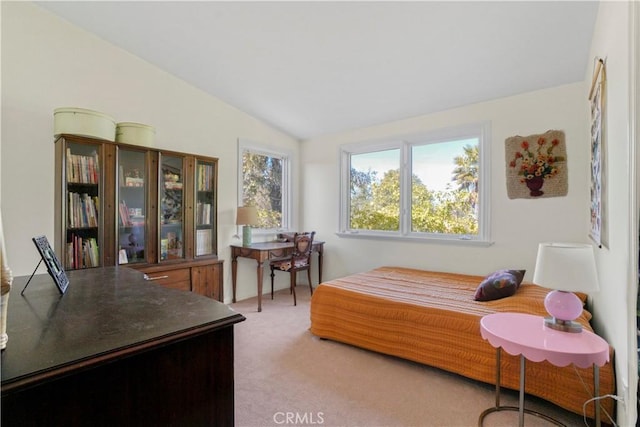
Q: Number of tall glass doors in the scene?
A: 4